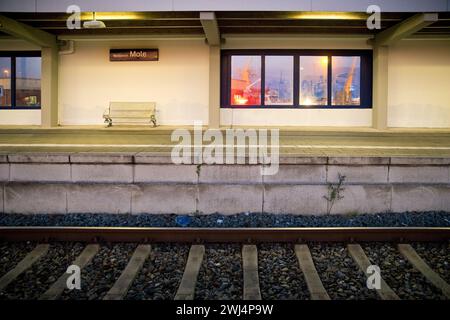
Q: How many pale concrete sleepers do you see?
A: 8